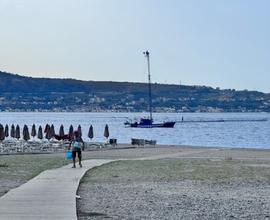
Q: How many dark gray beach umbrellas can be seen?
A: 14